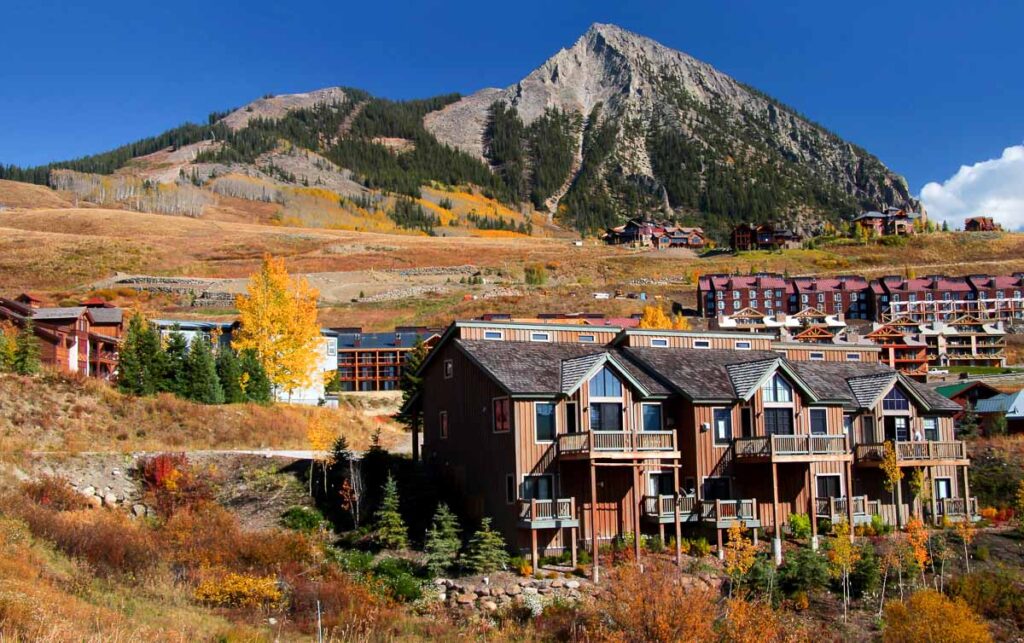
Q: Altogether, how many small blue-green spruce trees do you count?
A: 3